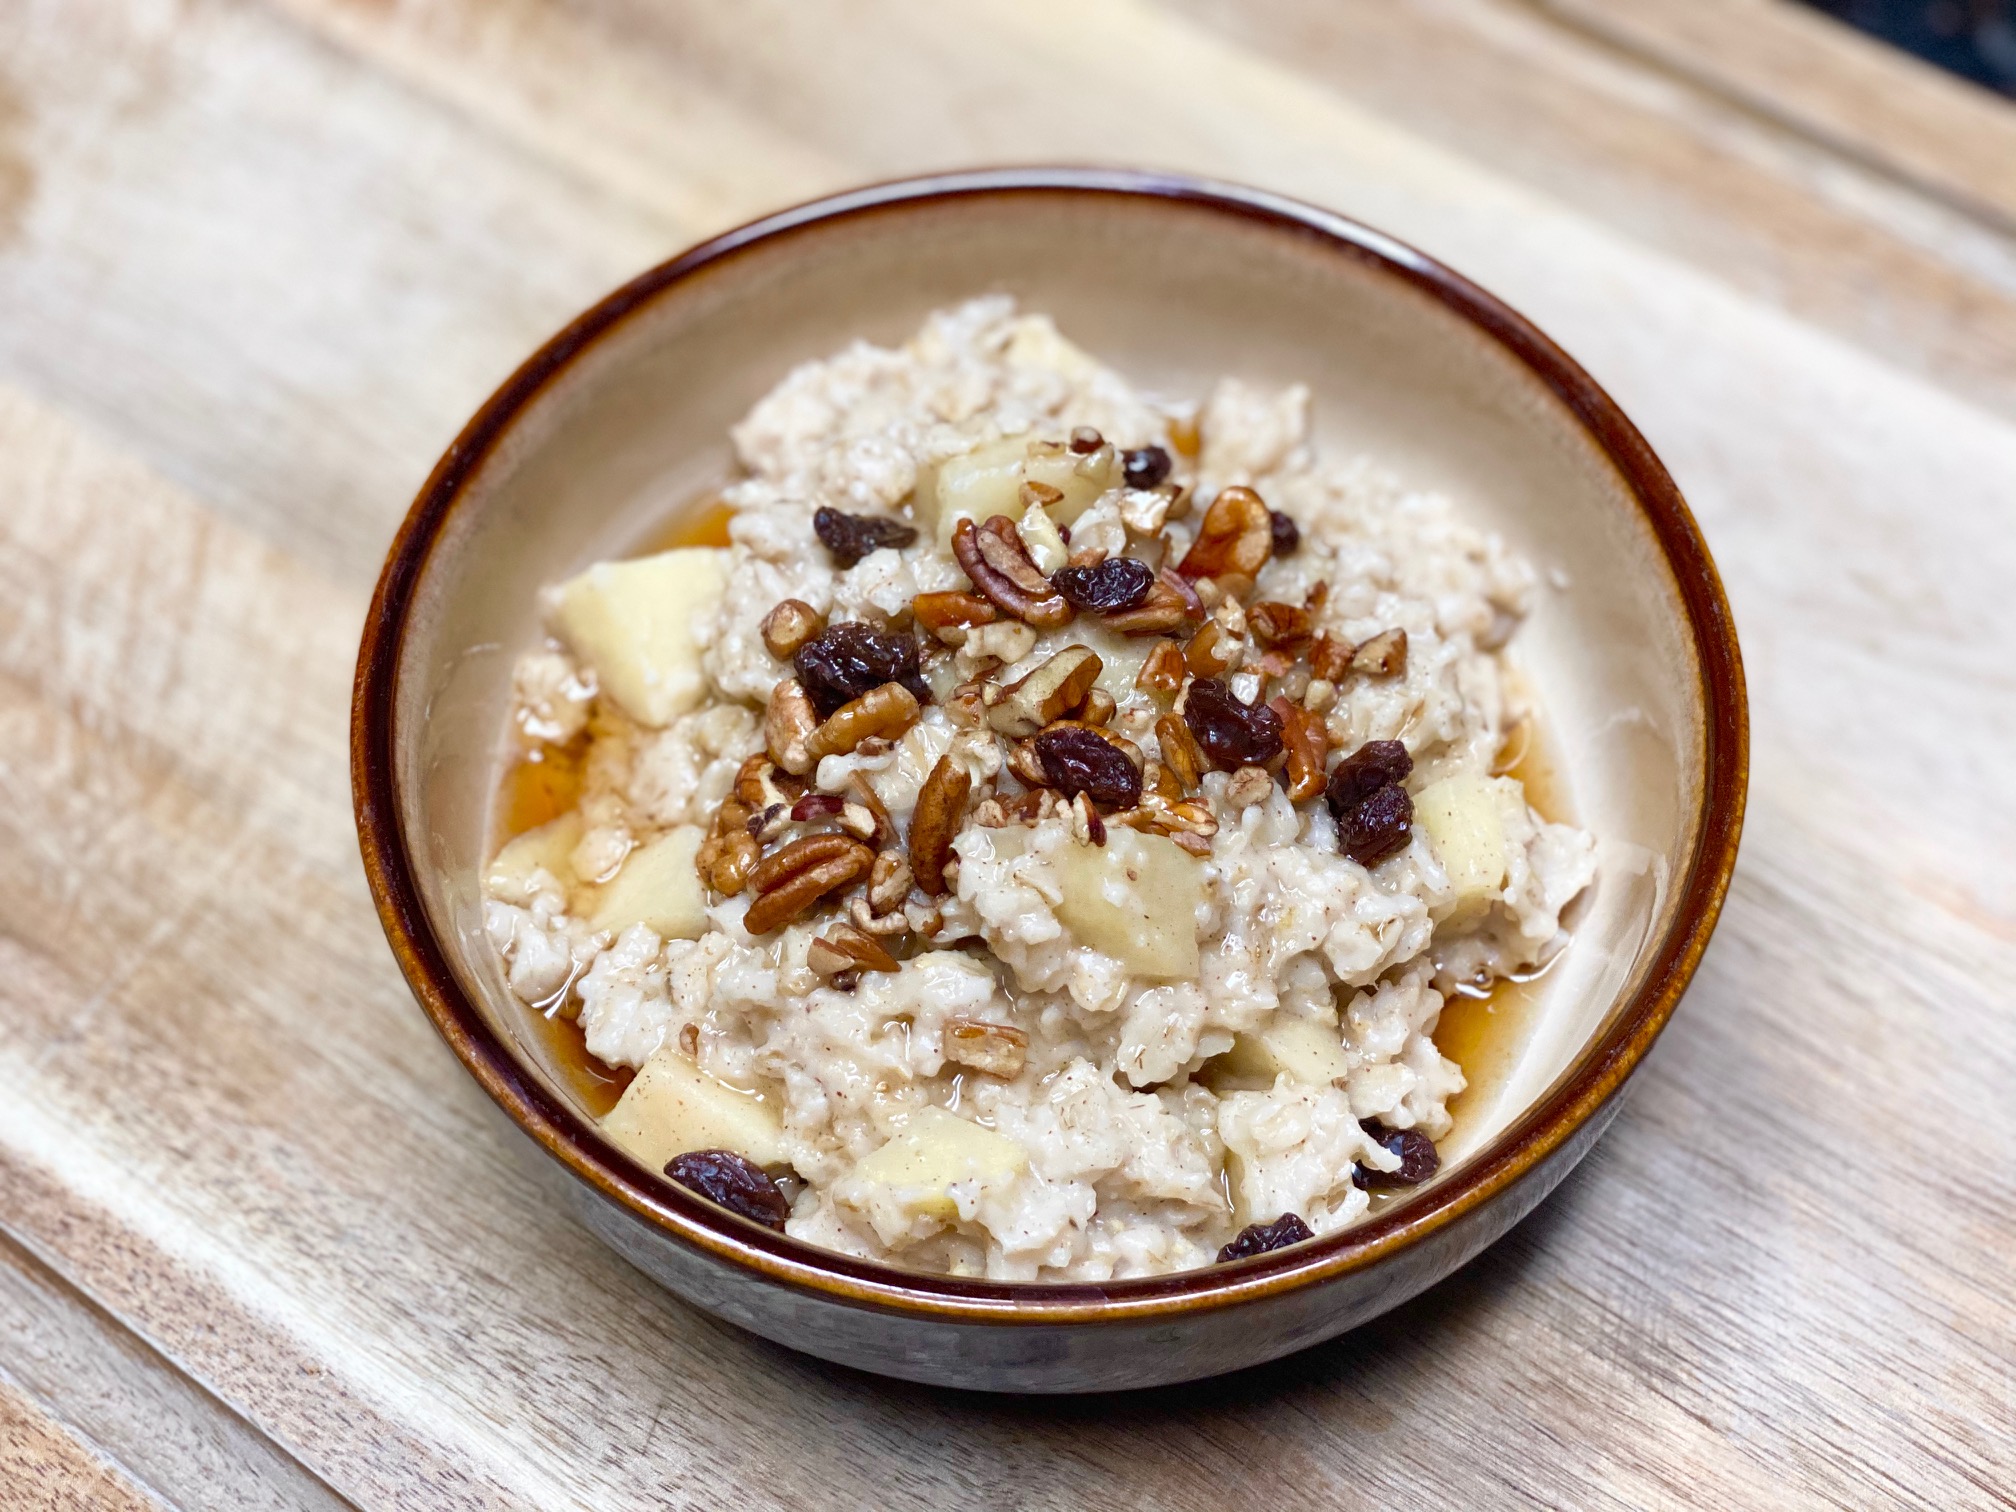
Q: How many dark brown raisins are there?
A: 12